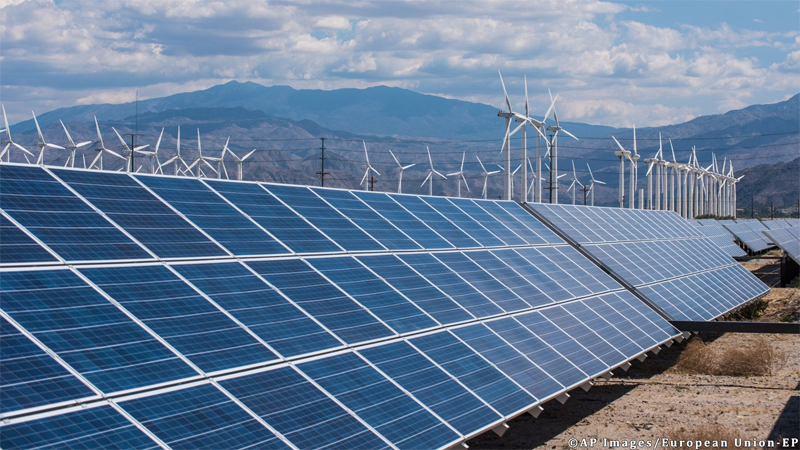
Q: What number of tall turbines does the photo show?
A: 4